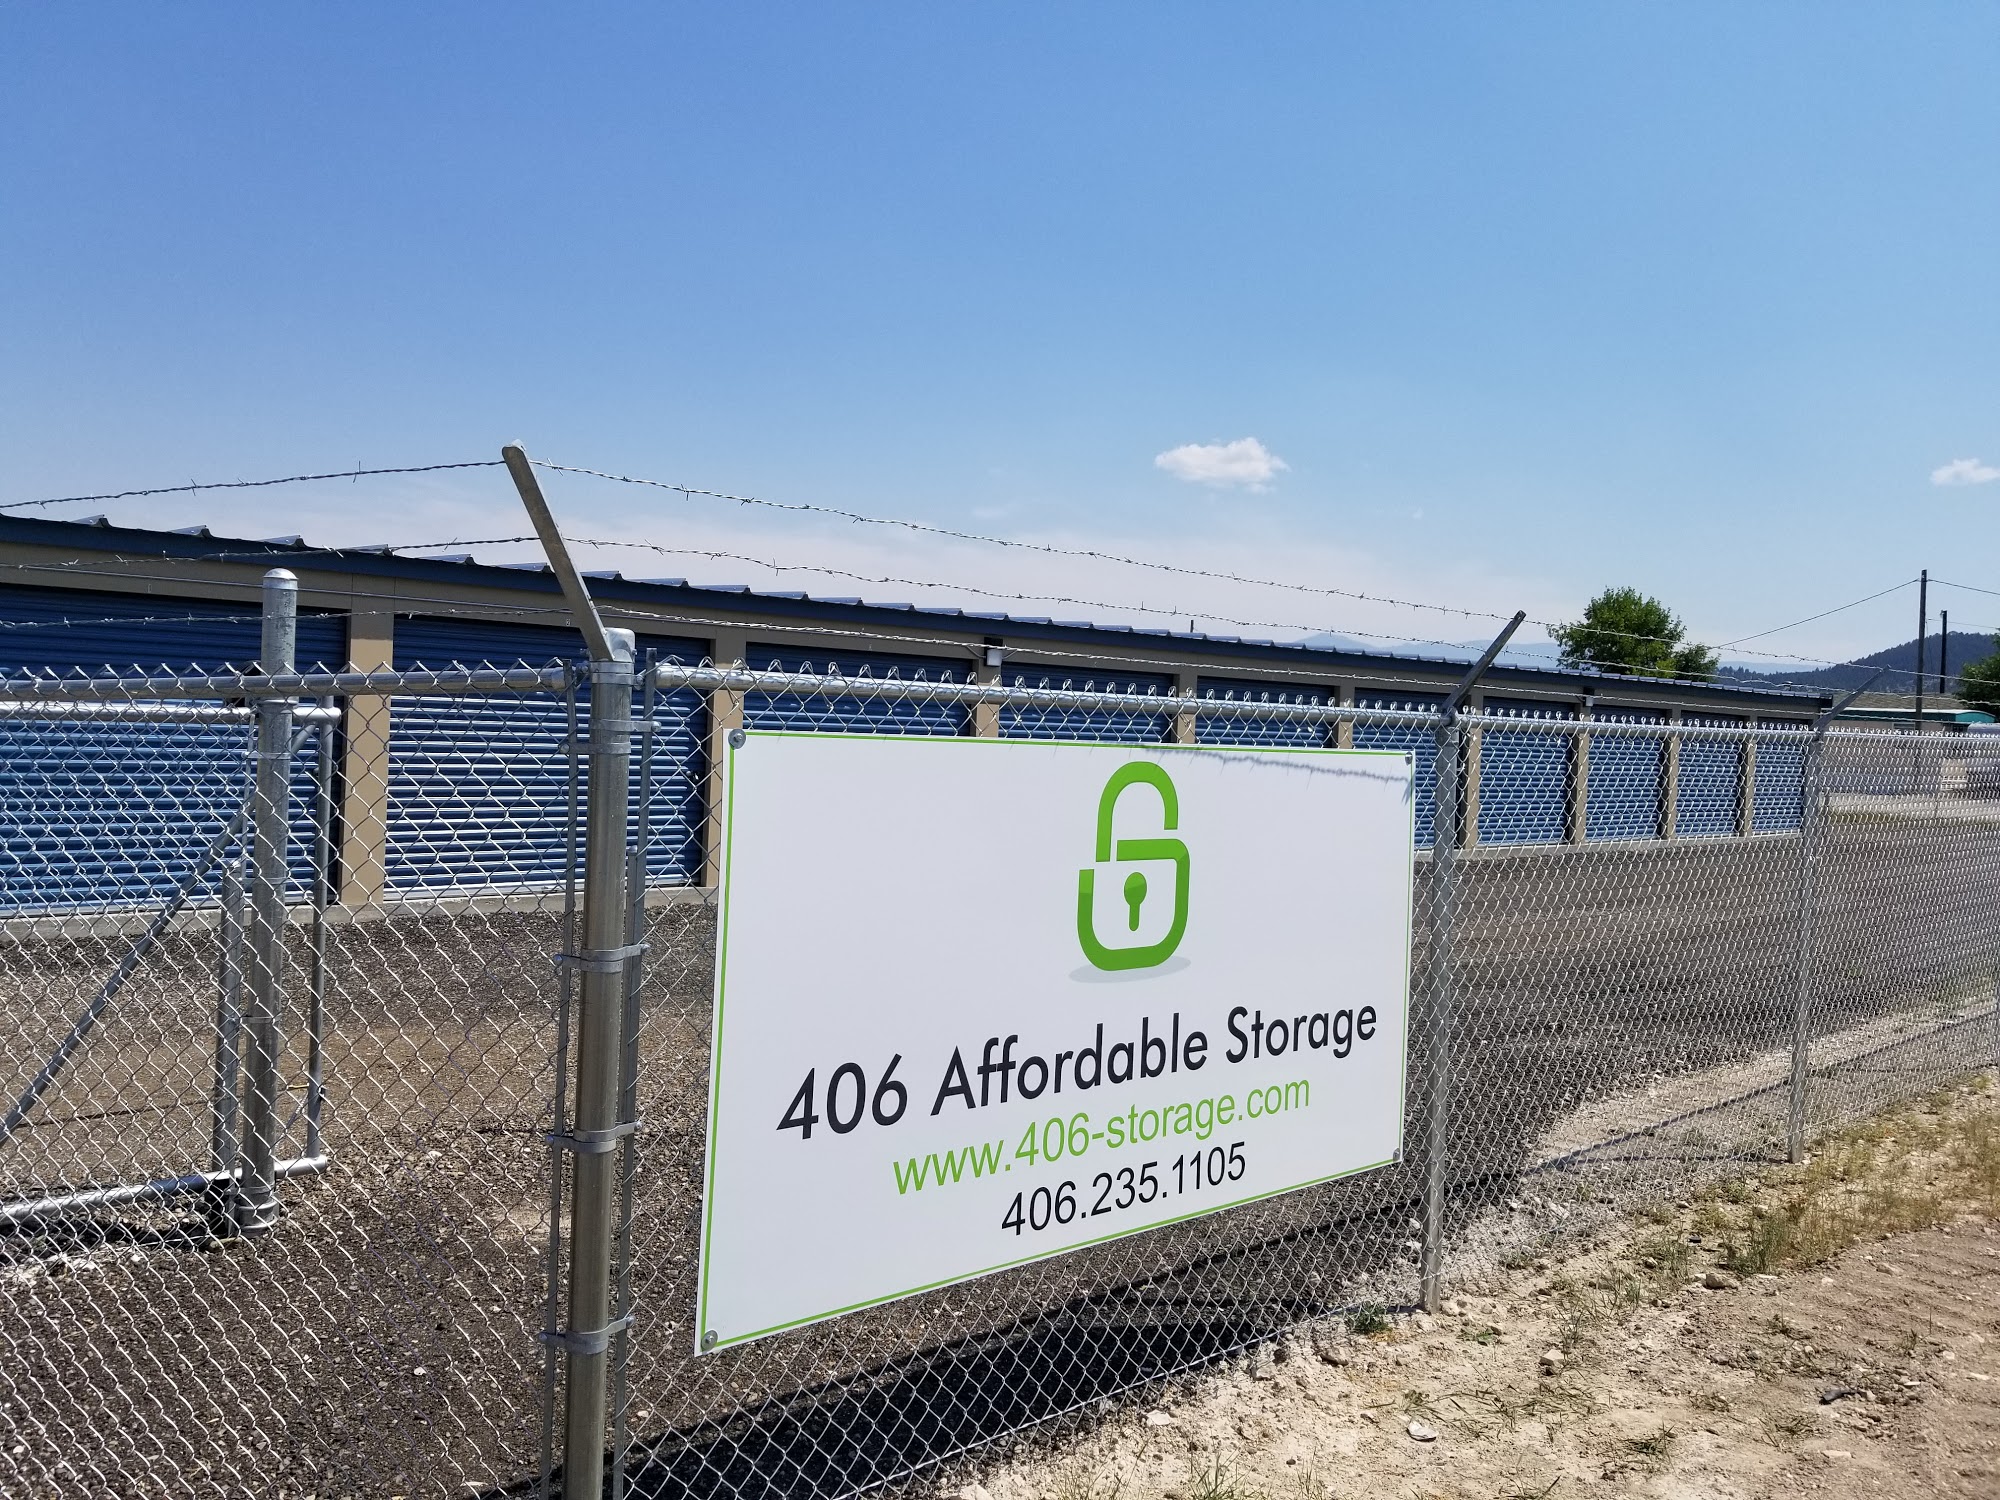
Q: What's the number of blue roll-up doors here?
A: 10